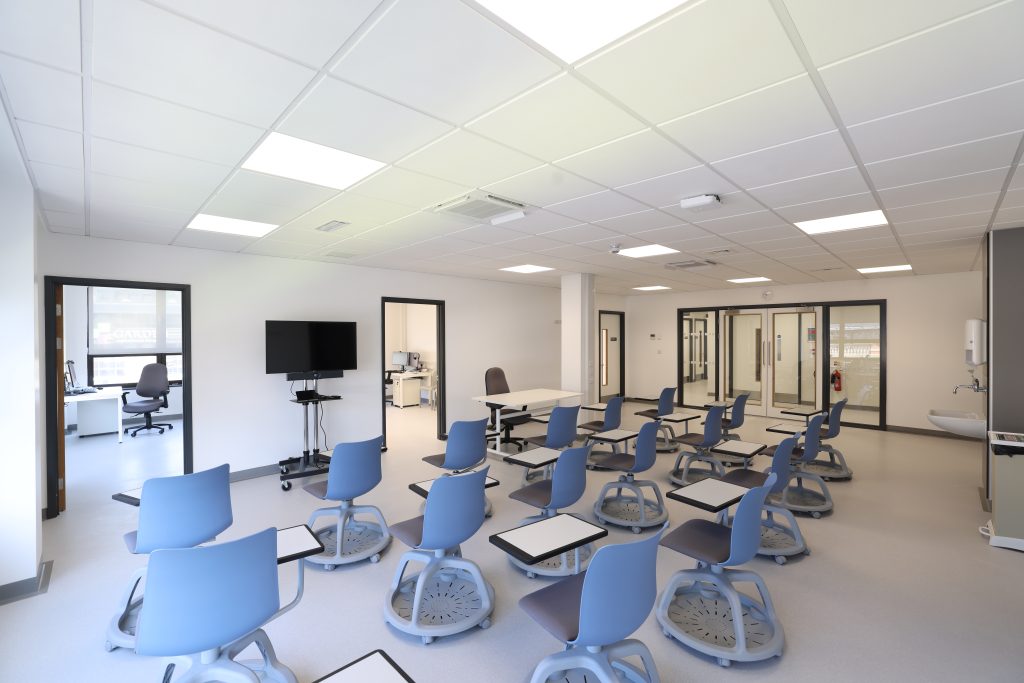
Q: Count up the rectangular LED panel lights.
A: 9